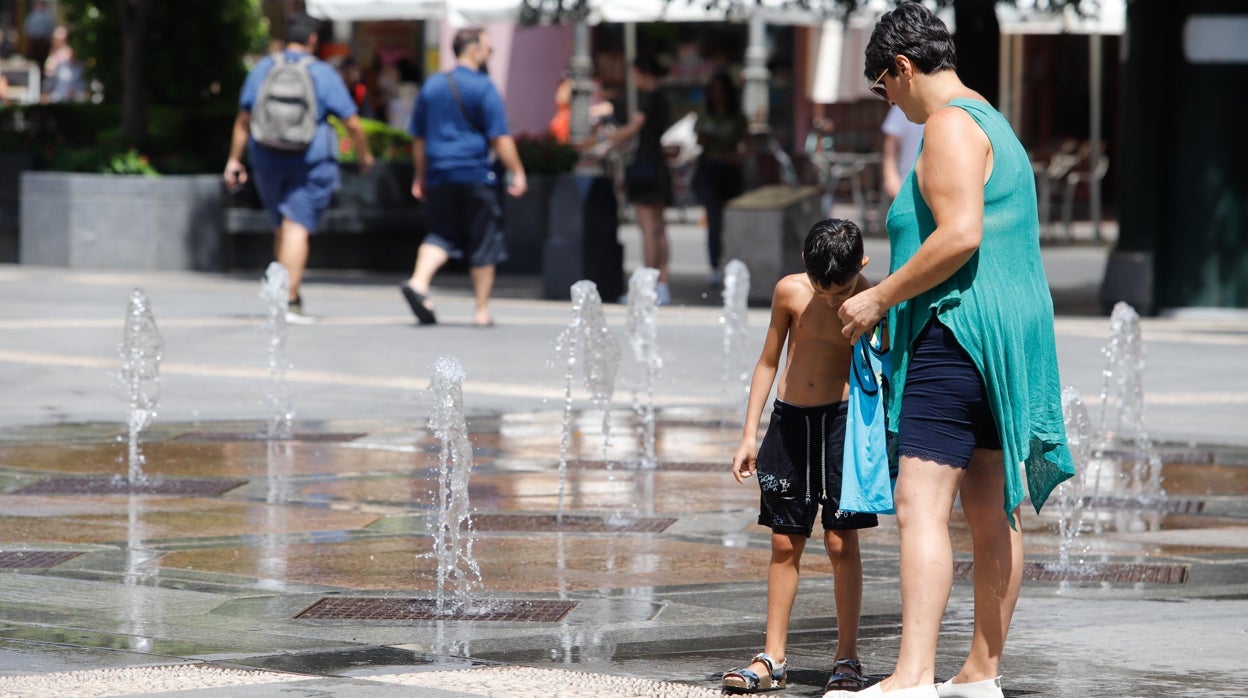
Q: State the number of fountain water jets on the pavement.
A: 8